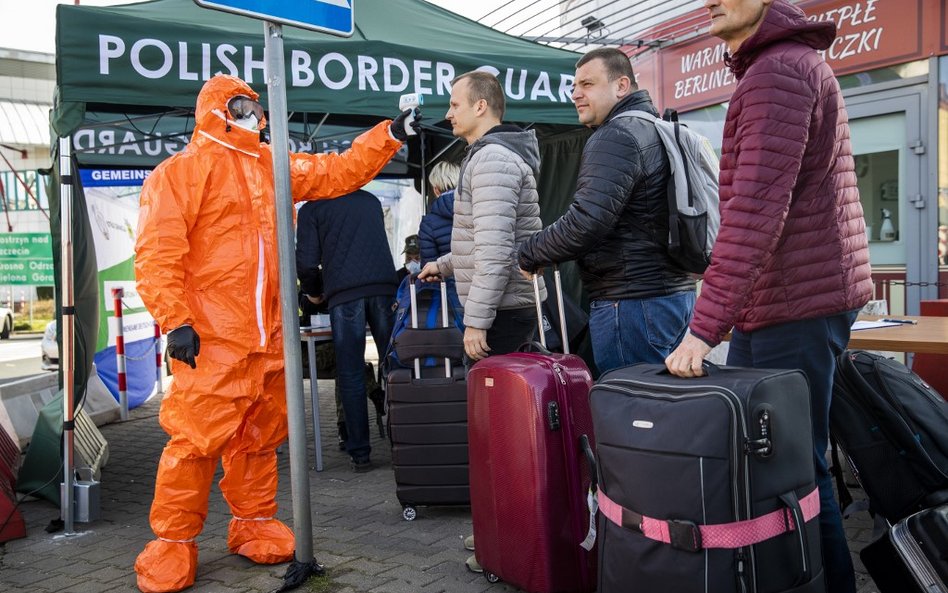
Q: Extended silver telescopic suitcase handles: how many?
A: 2